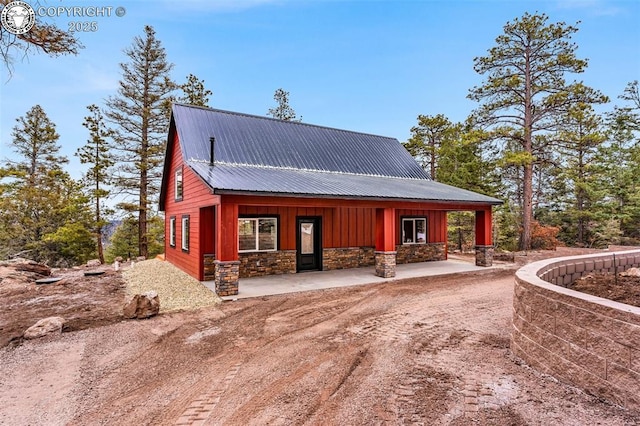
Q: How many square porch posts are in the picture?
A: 3